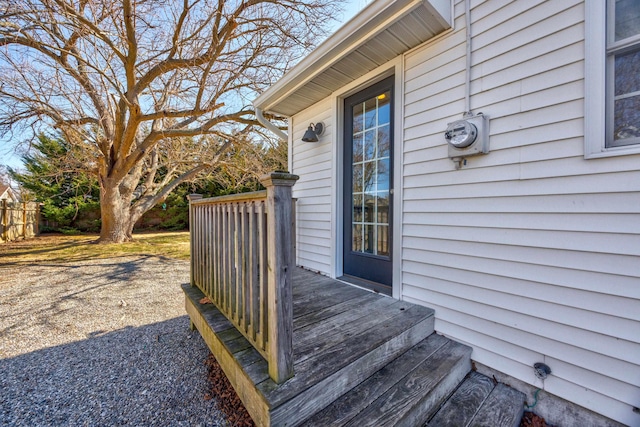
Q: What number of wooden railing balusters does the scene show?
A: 14